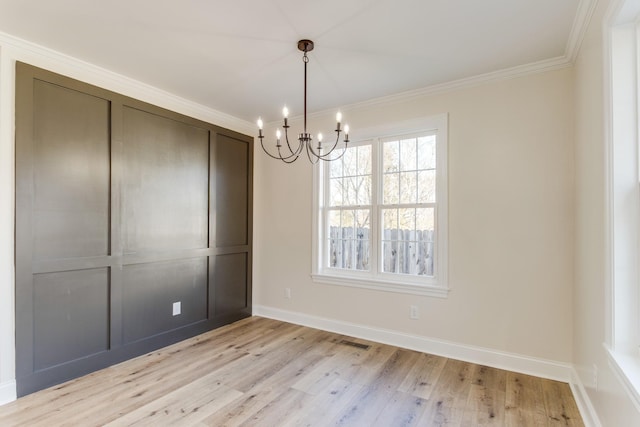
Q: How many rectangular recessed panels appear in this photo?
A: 6